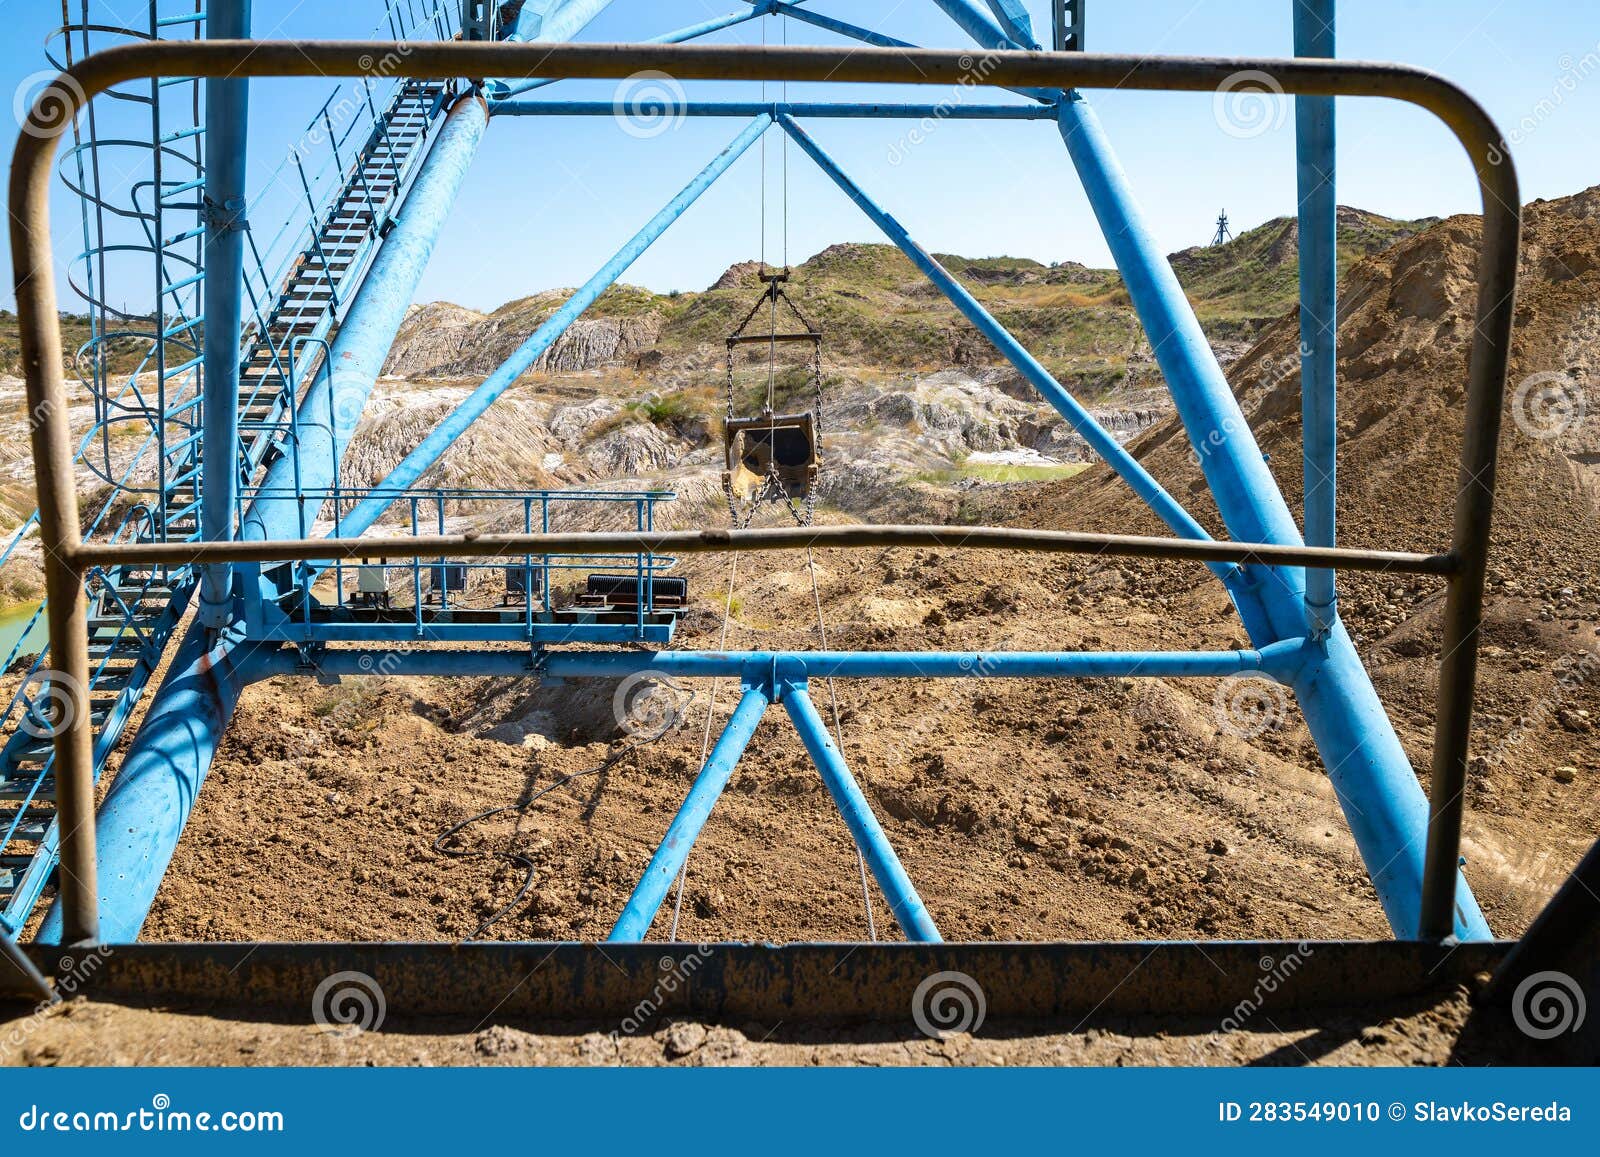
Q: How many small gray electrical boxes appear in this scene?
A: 3